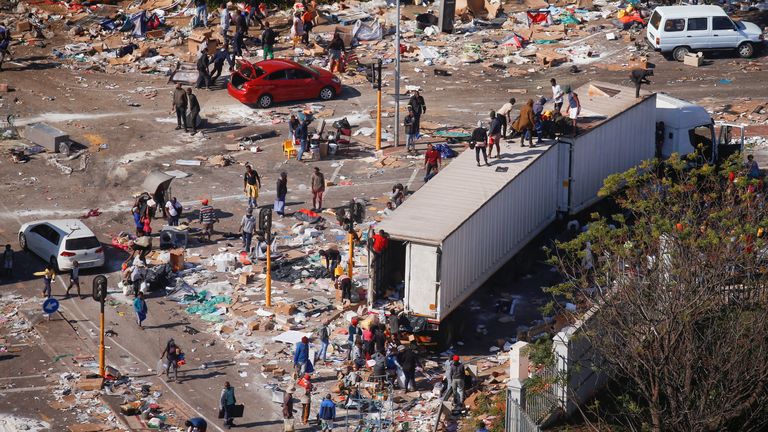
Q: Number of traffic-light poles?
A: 4